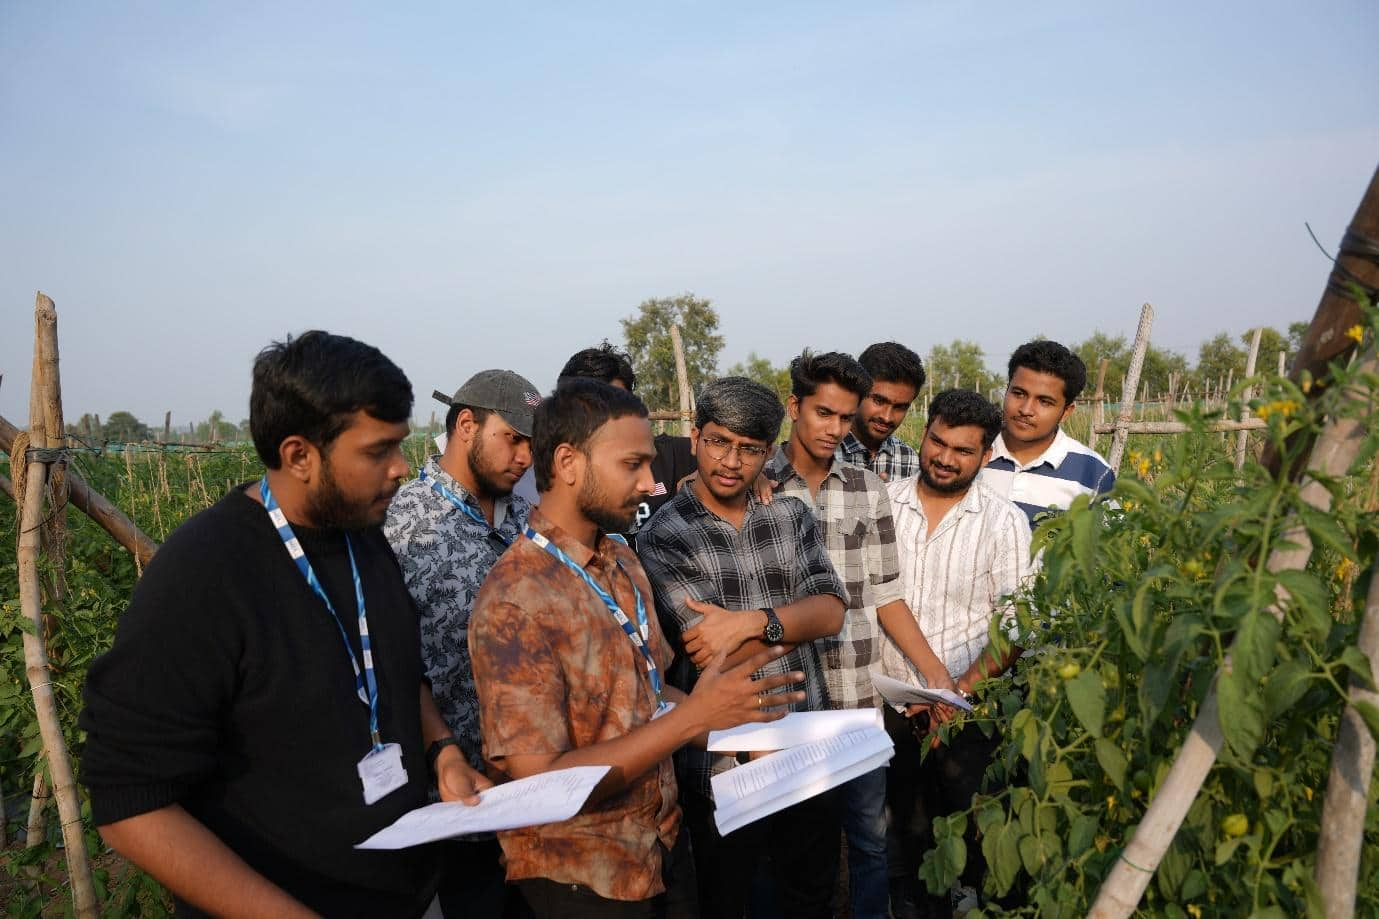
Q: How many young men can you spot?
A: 9